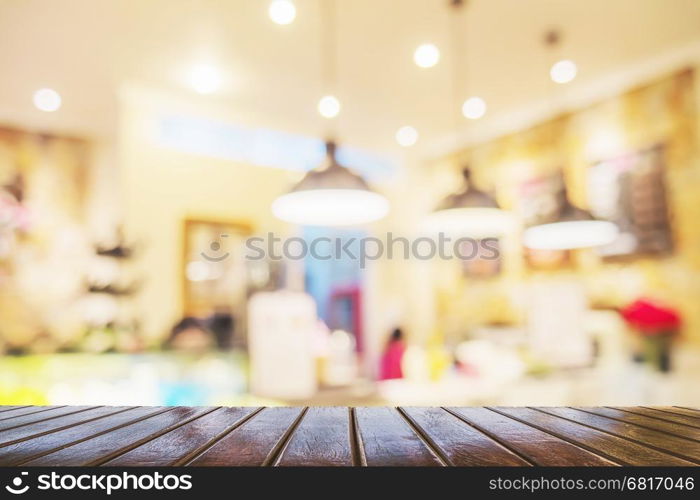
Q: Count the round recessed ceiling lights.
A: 8